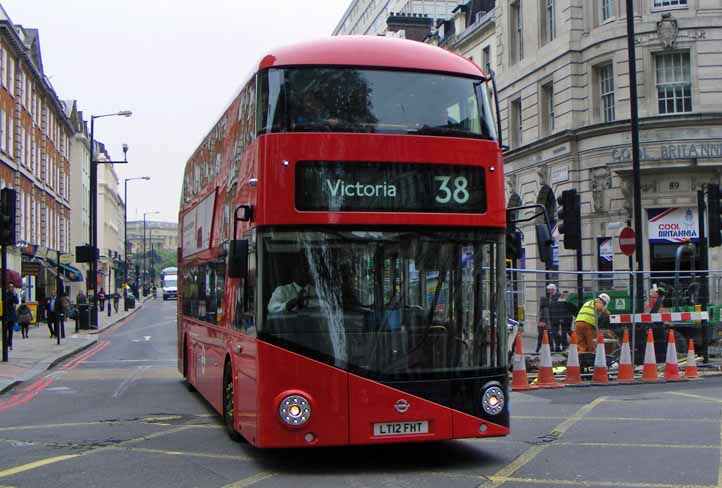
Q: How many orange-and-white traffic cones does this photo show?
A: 8